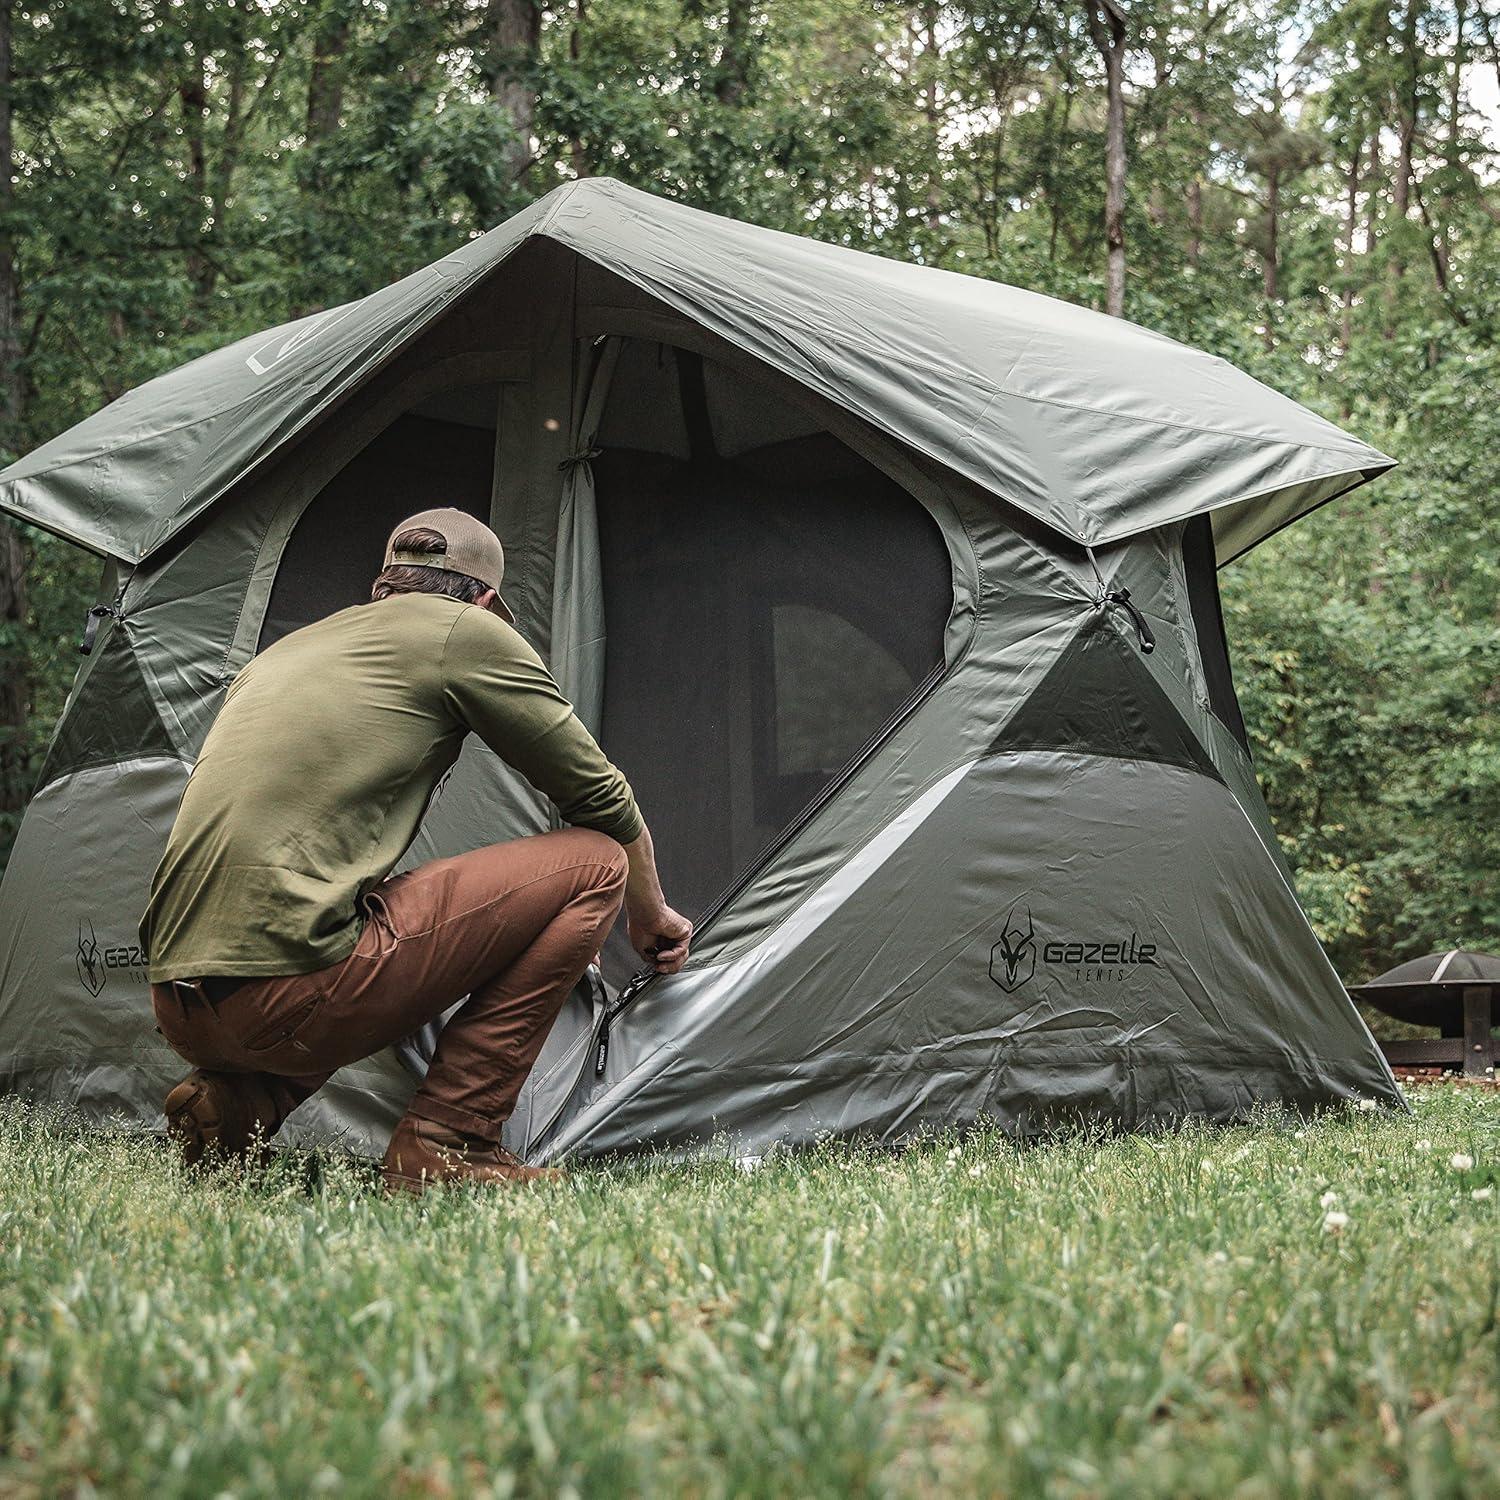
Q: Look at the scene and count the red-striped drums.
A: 0